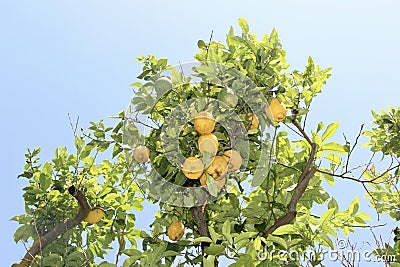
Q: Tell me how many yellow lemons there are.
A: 11